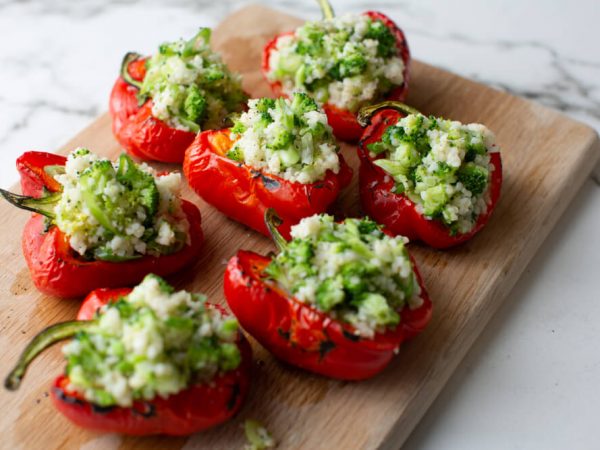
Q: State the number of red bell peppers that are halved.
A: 7